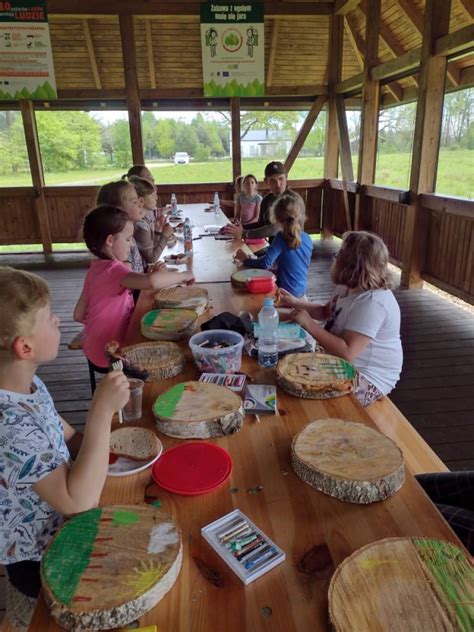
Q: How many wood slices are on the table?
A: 9